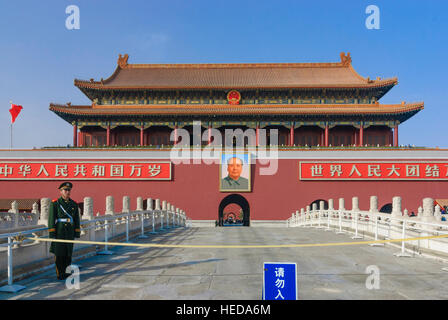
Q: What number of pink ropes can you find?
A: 0